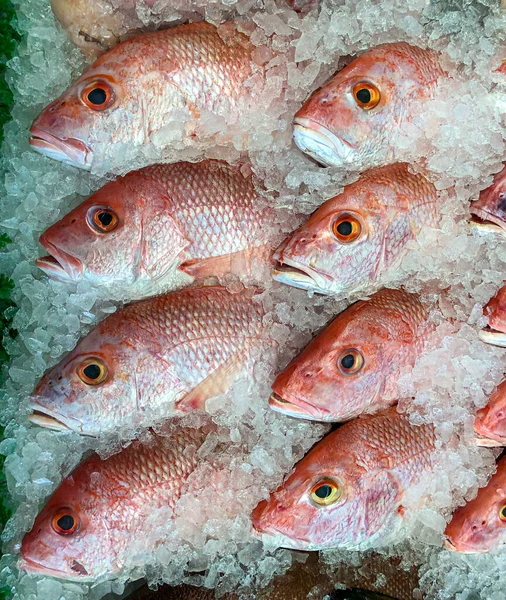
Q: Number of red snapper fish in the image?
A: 12